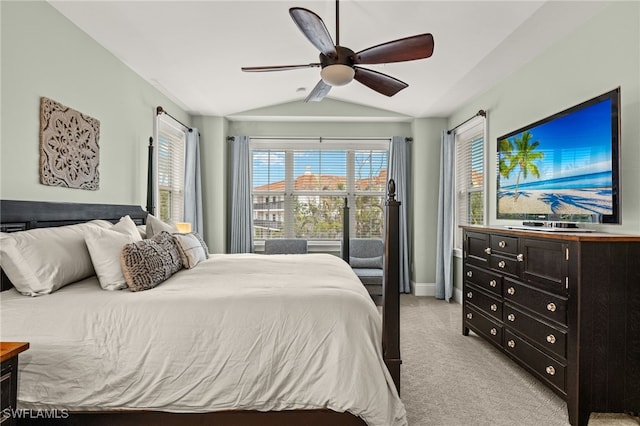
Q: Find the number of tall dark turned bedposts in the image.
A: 3